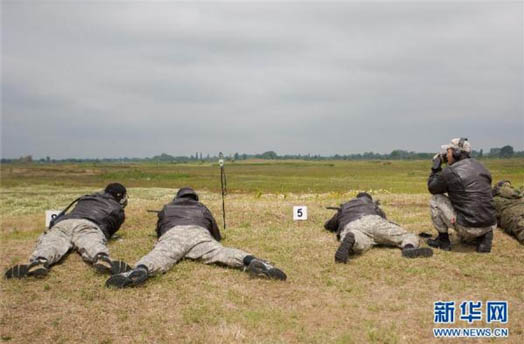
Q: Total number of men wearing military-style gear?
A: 5